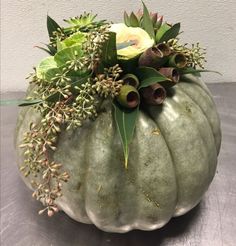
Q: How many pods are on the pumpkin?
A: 7